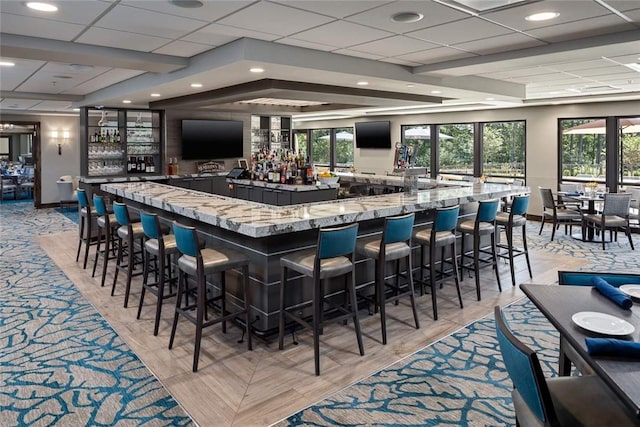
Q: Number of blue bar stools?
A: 10